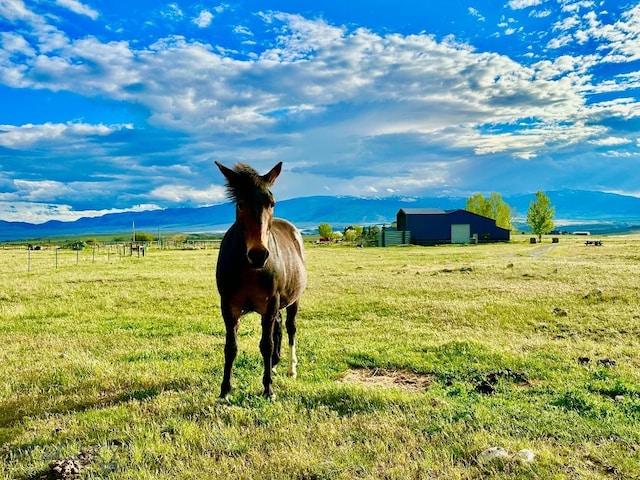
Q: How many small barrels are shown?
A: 2